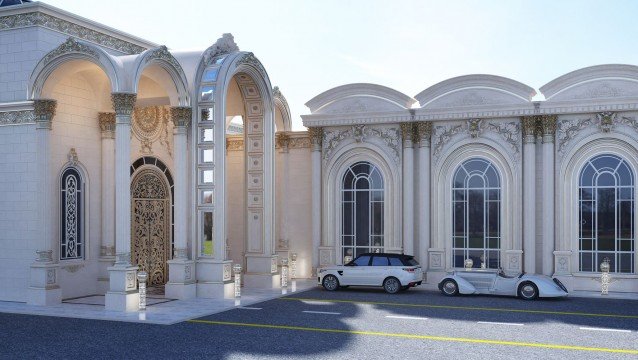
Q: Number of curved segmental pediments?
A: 3